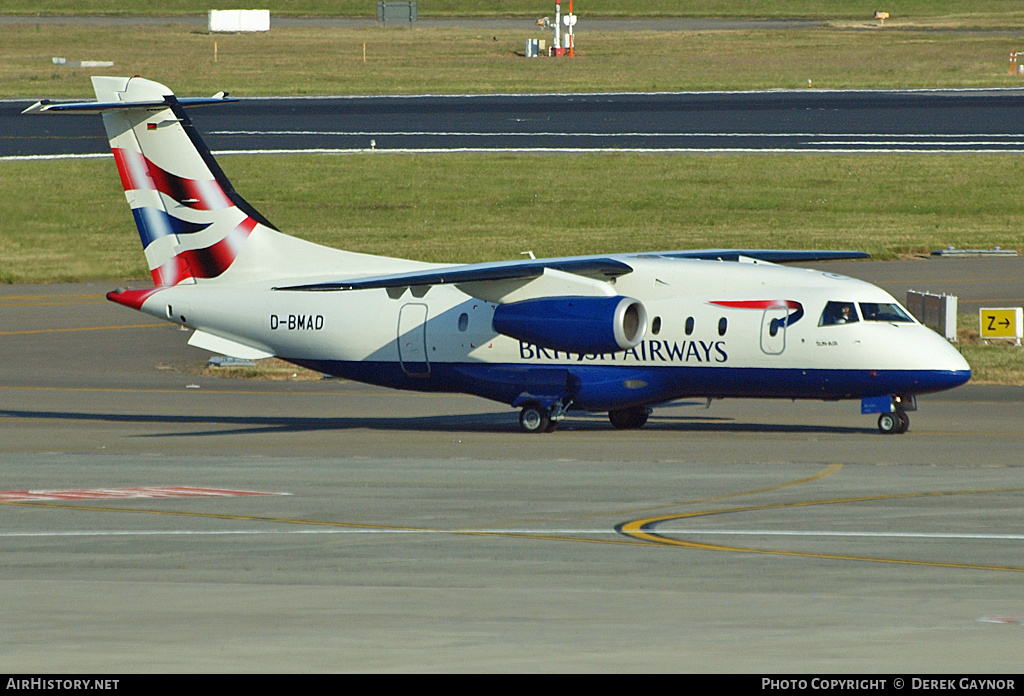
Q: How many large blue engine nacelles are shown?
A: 1